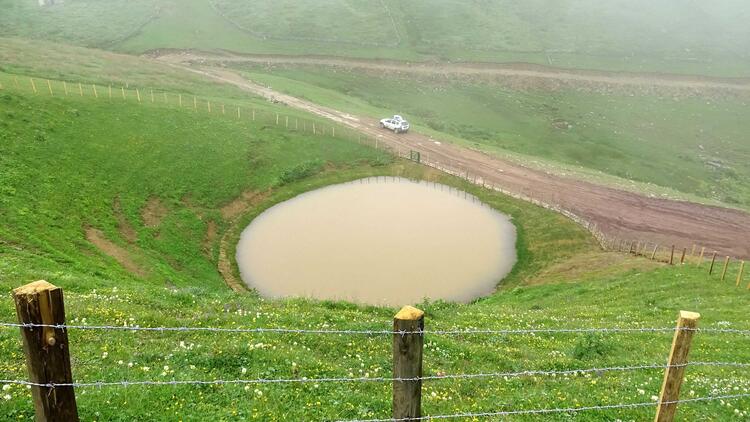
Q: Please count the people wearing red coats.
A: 0